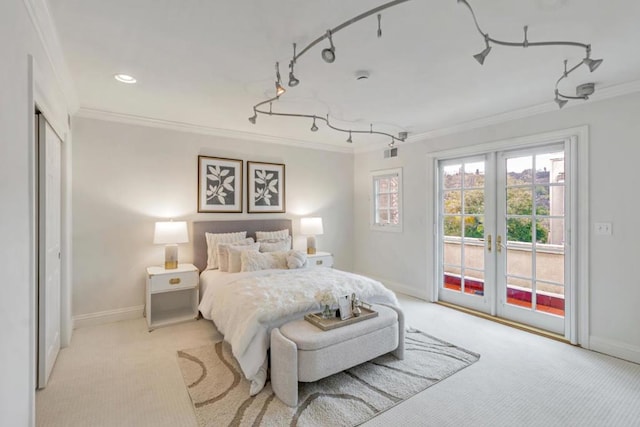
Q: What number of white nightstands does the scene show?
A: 2